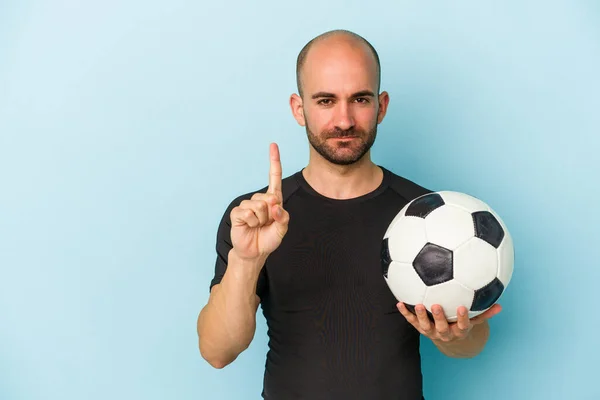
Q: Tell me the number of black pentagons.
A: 6